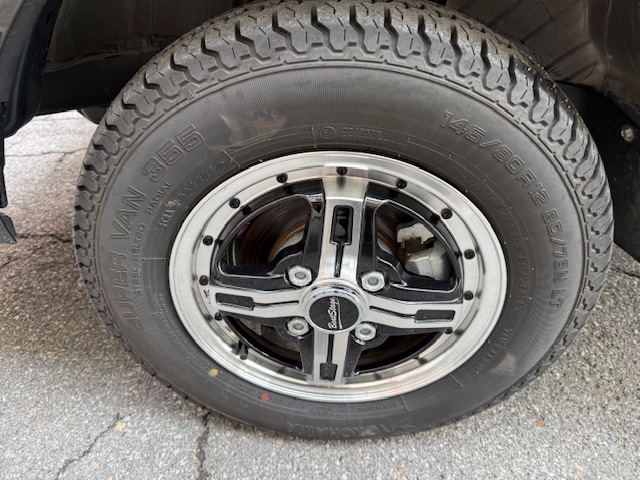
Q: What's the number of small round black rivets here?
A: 11